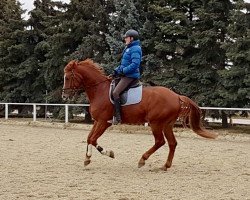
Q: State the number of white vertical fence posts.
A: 3